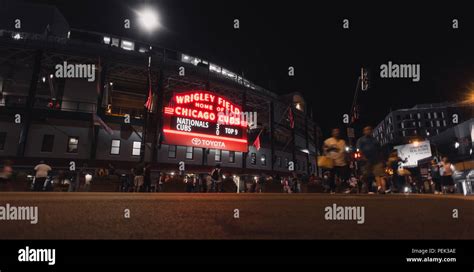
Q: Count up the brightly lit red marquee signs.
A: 1